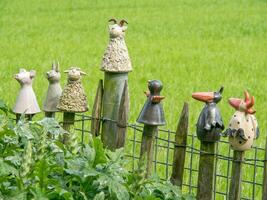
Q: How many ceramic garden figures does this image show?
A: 7